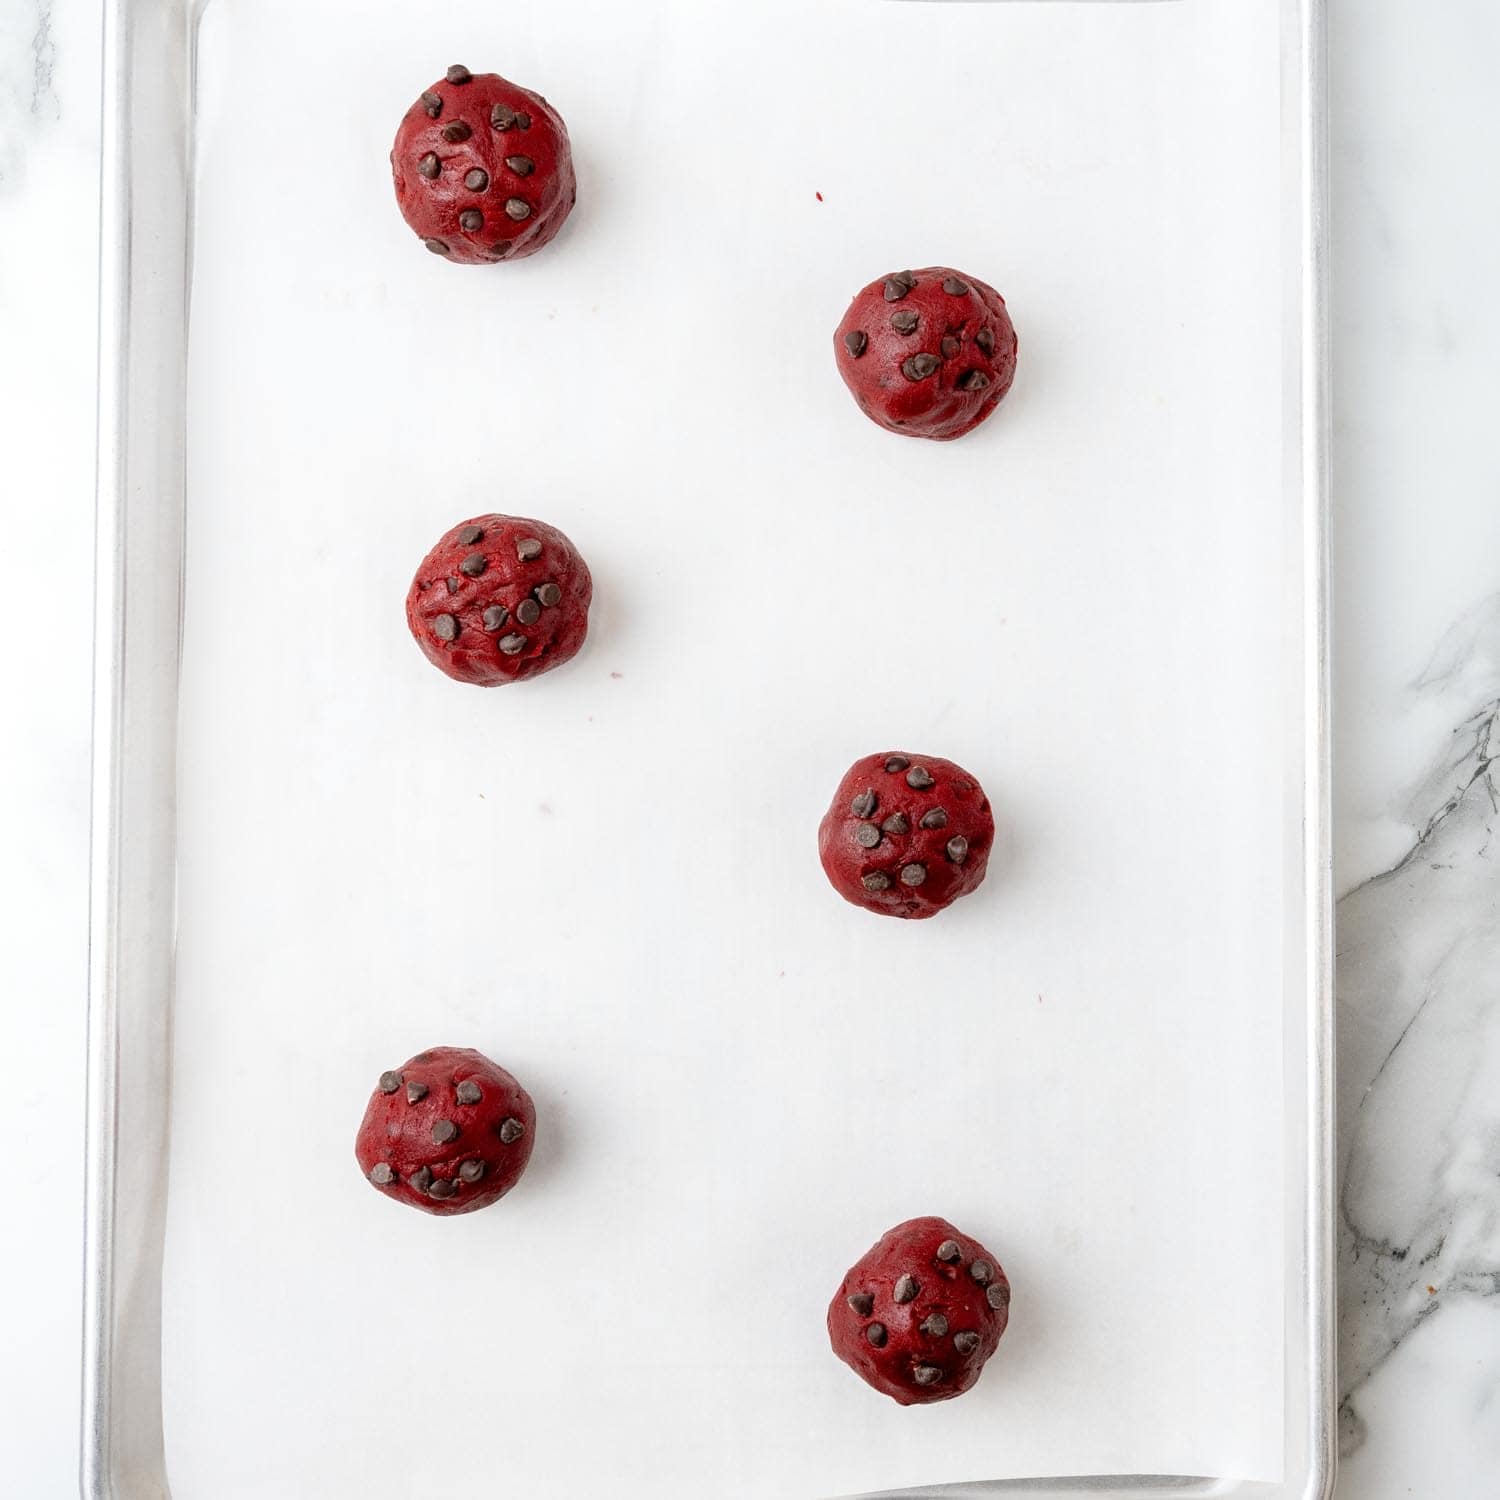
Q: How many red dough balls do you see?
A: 6